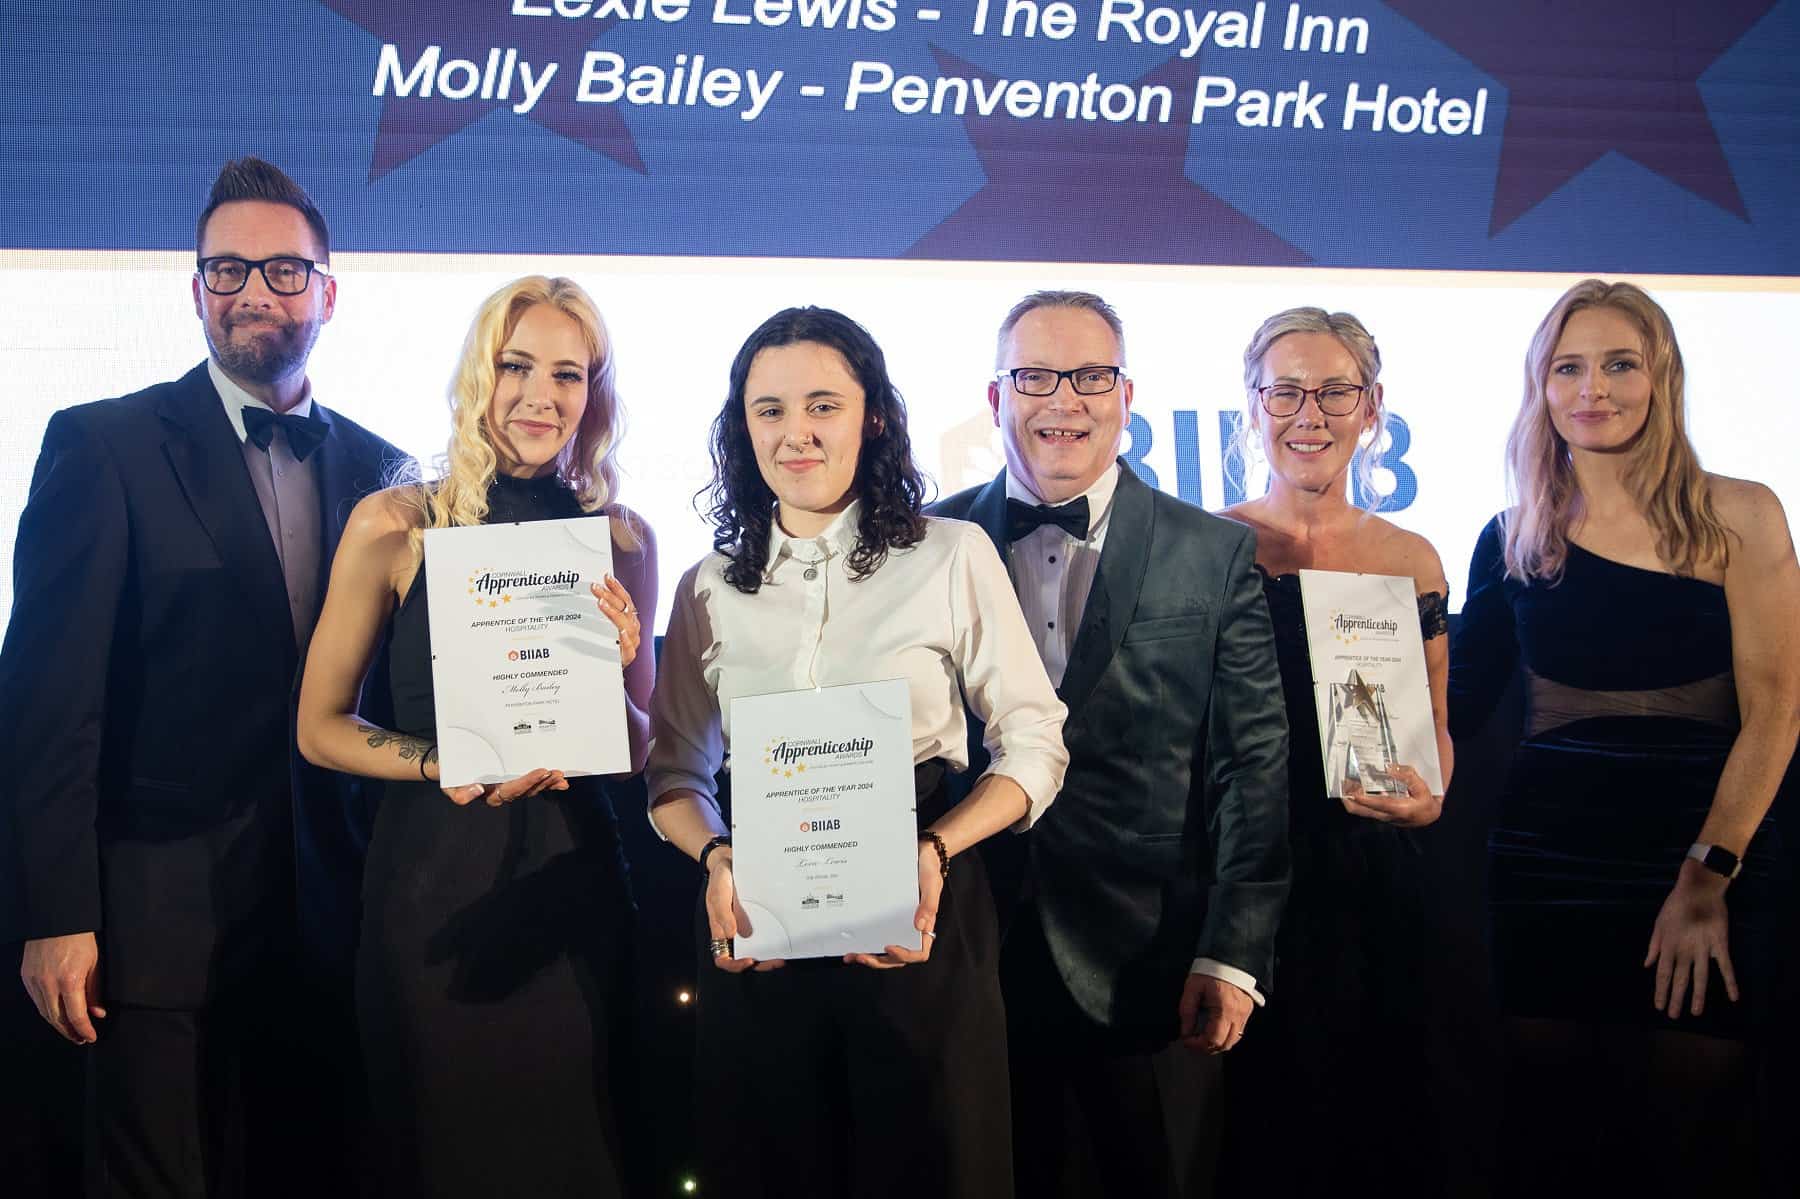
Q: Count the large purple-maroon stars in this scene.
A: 3